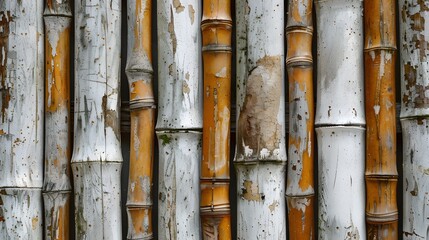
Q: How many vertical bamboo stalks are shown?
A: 11